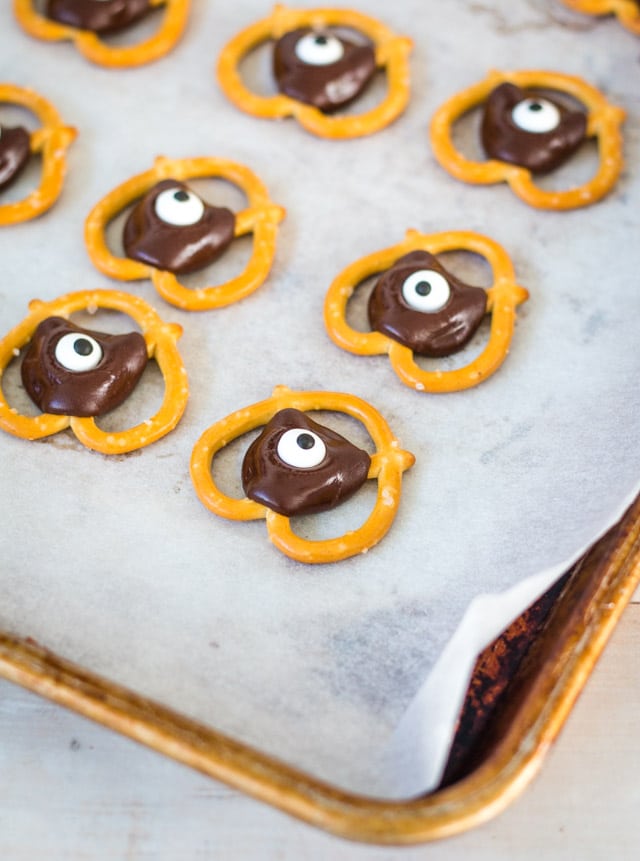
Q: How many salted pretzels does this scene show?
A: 9